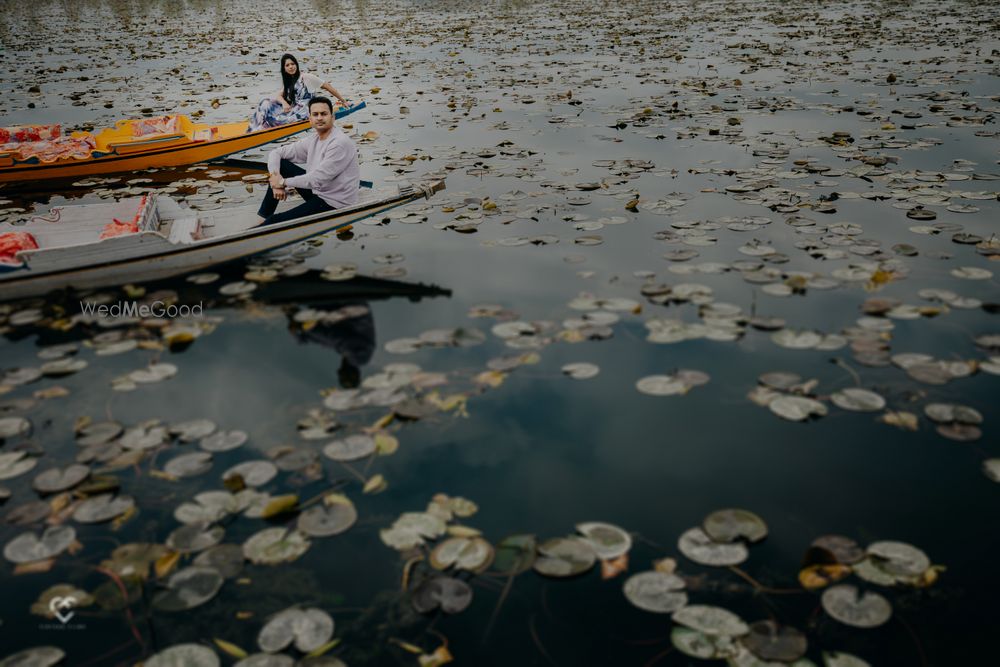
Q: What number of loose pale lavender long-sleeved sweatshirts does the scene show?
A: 1